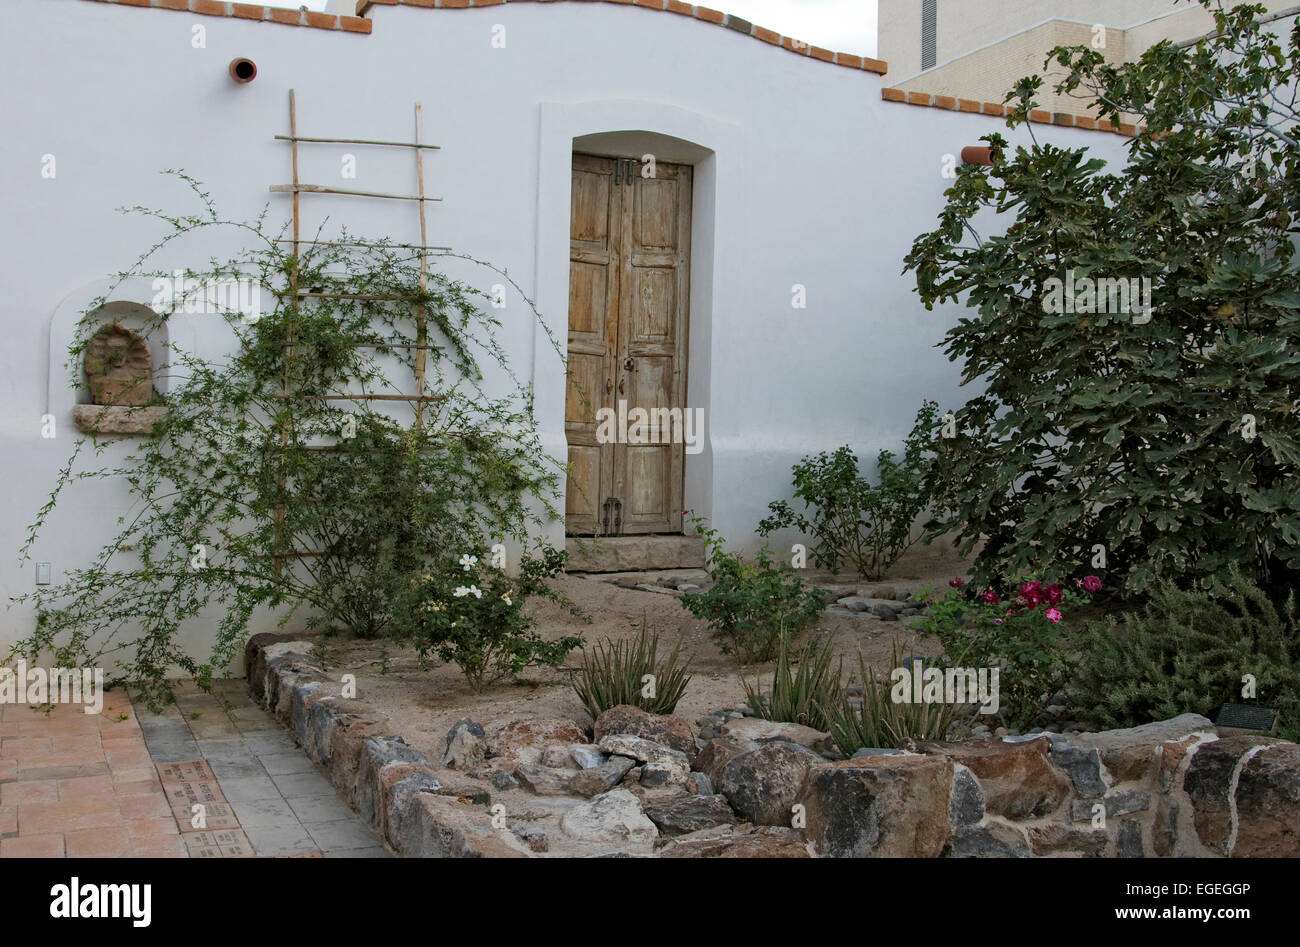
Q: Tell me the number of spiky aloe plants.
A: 3